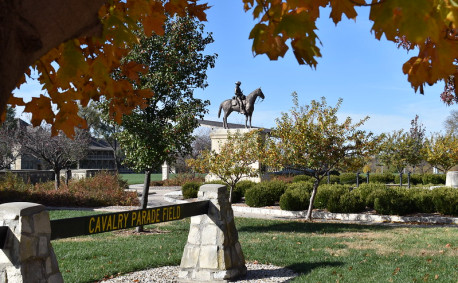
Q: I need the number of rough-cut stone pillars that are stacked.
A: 2